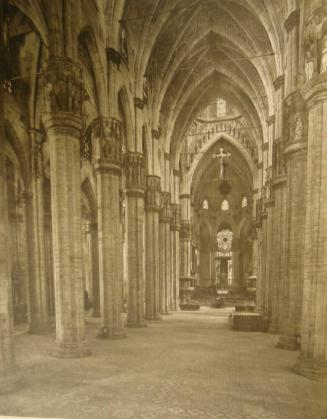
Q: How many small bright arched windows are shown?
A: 3